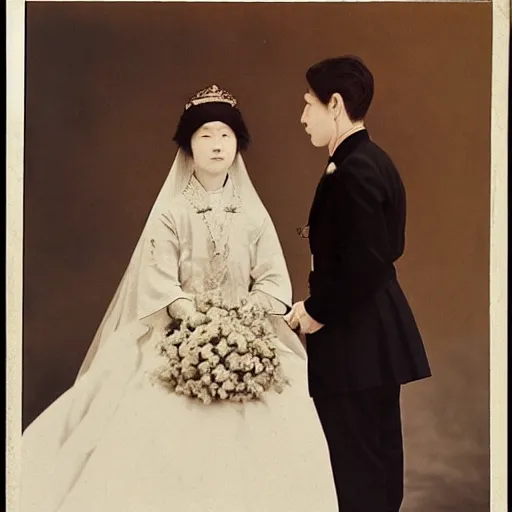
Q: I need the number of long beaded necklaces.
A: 1